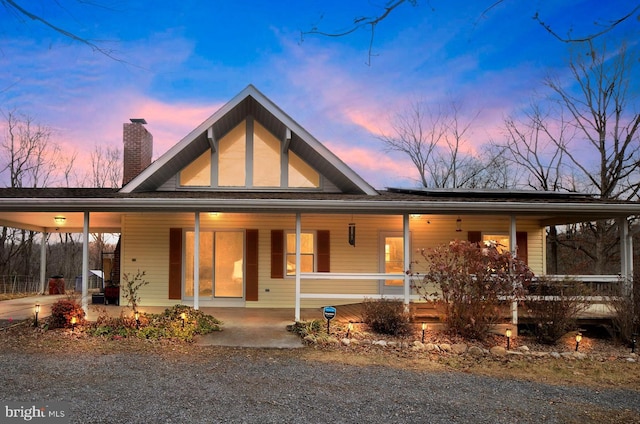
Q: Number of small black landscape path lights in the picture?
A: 9